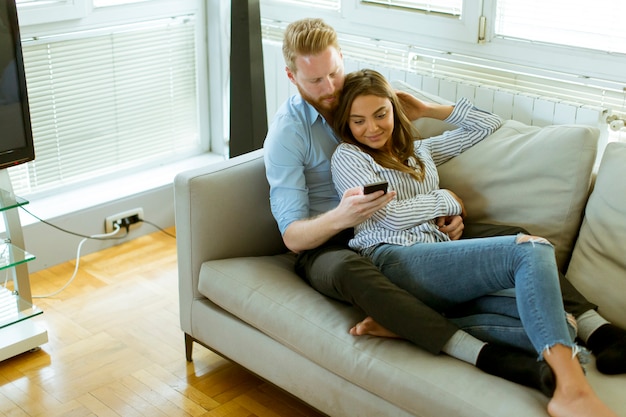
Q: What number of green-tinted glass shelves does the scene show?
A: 3